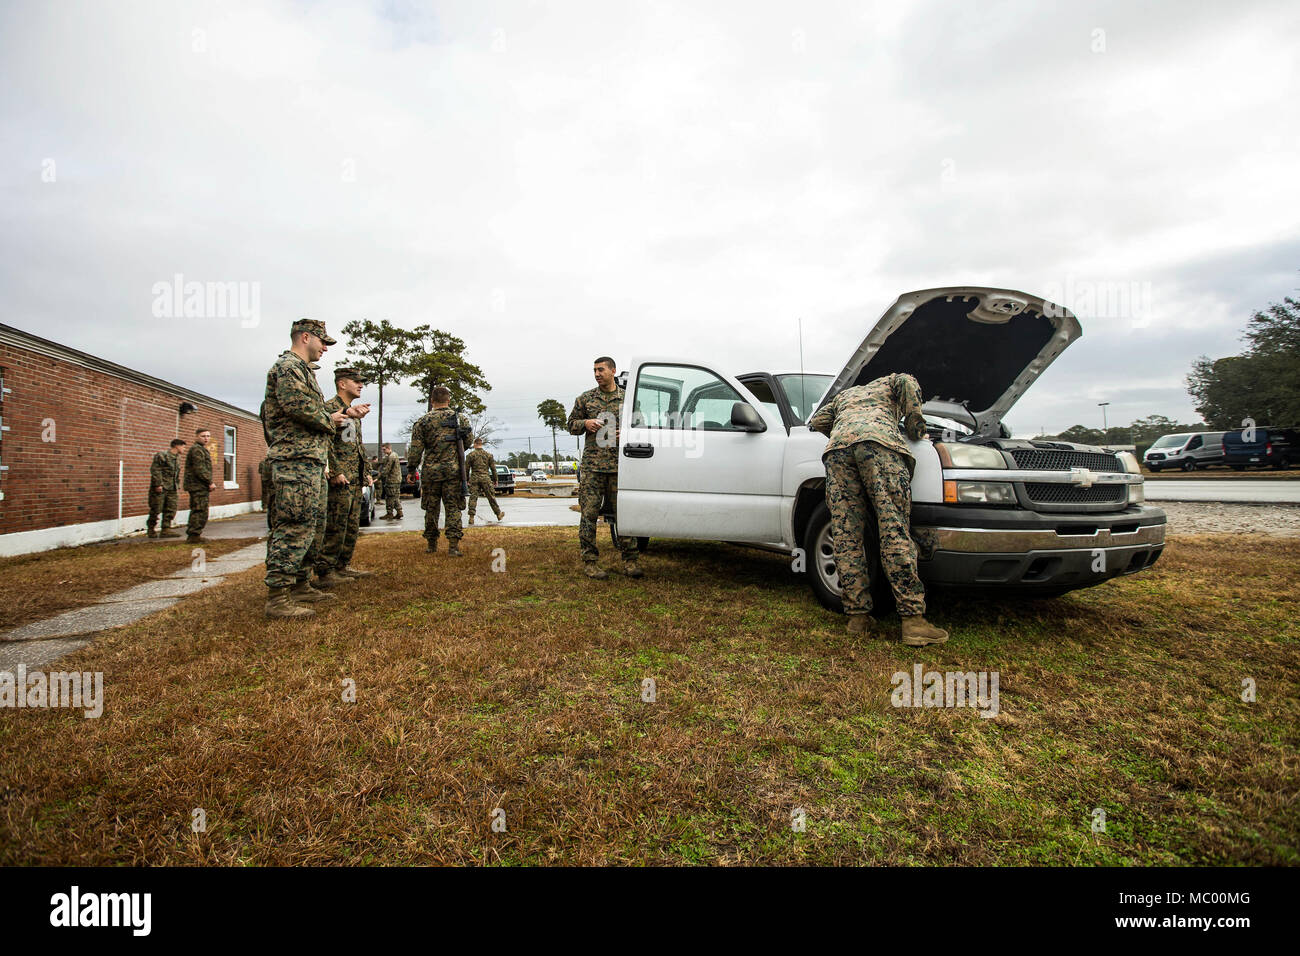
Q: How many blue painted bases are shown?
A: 0